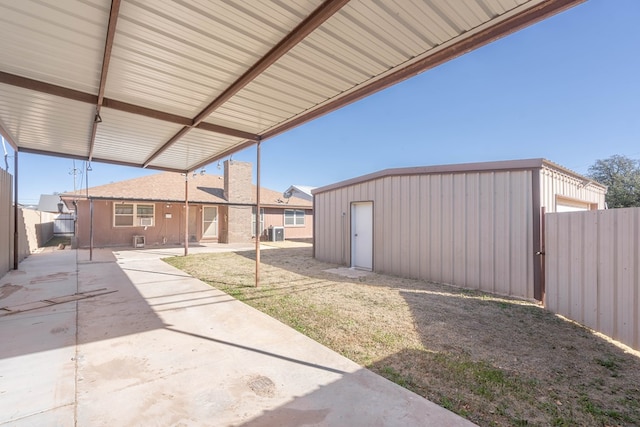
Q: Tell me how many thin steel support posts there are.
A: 4